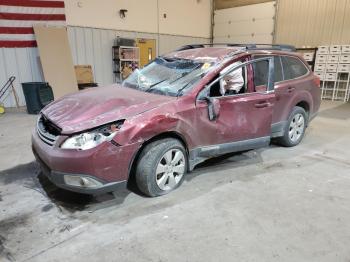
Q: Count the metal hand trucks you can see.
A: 1